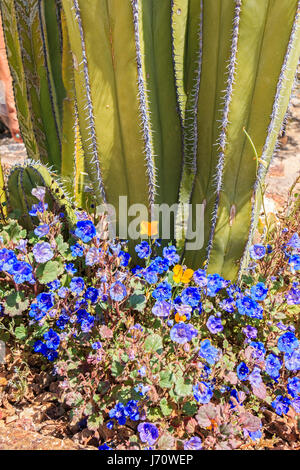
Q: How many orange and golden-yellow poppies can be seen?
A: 3